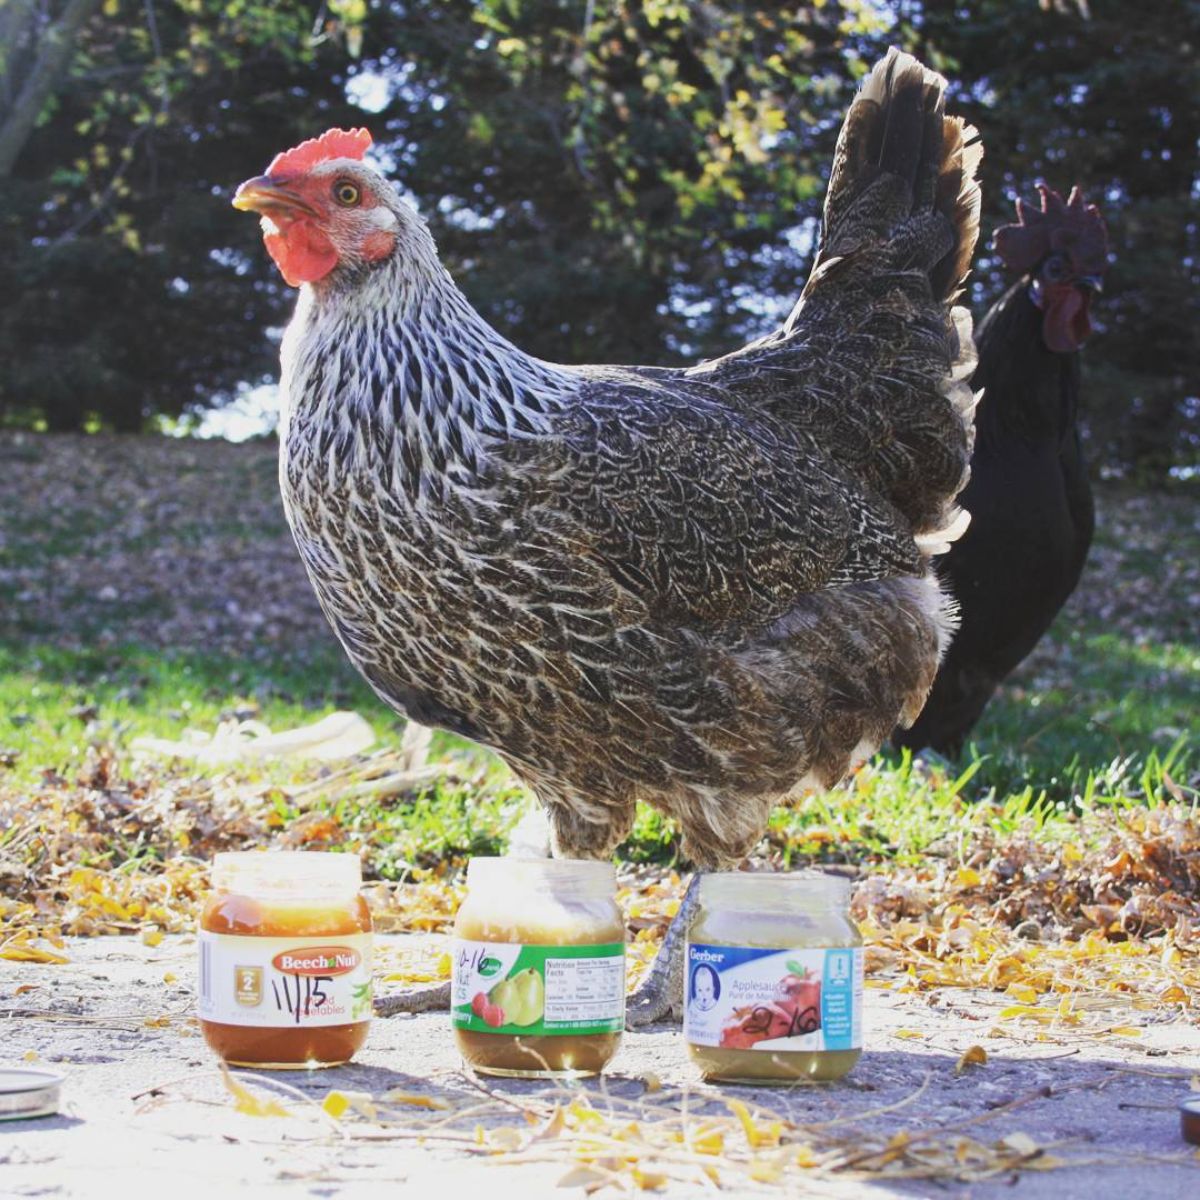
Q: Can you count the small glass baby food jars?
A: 3